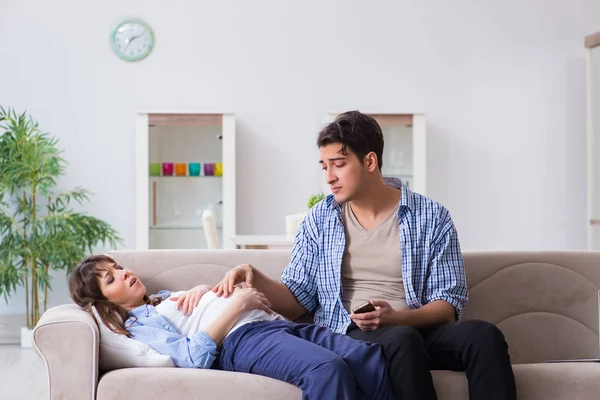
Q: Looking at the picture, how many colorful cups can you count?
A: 6